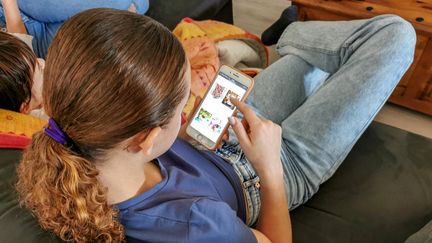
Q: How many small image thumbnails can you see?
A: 4